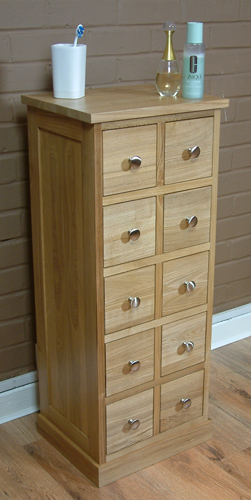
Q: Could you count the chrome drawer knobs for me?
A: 10